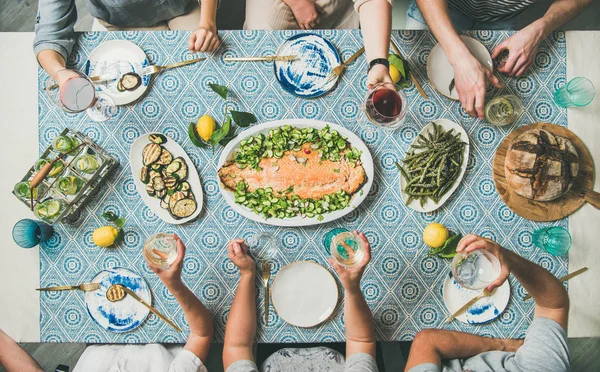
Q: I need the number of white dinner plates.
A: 2